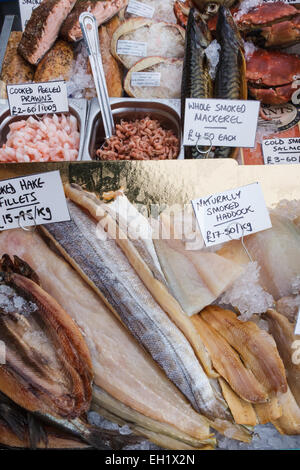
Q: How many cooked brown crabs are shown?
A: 2